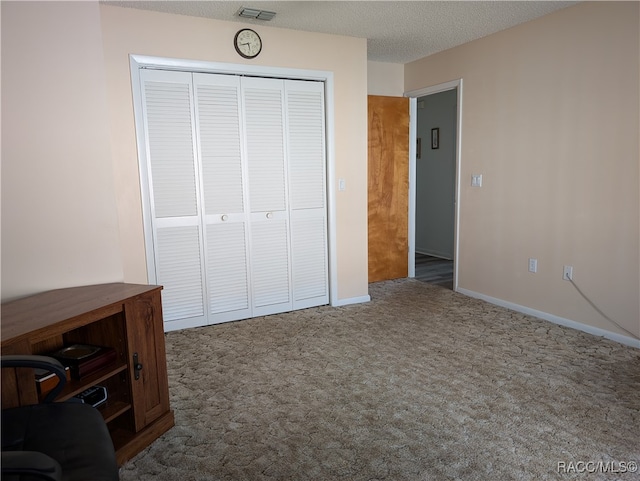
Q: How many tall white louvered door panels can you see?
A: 4